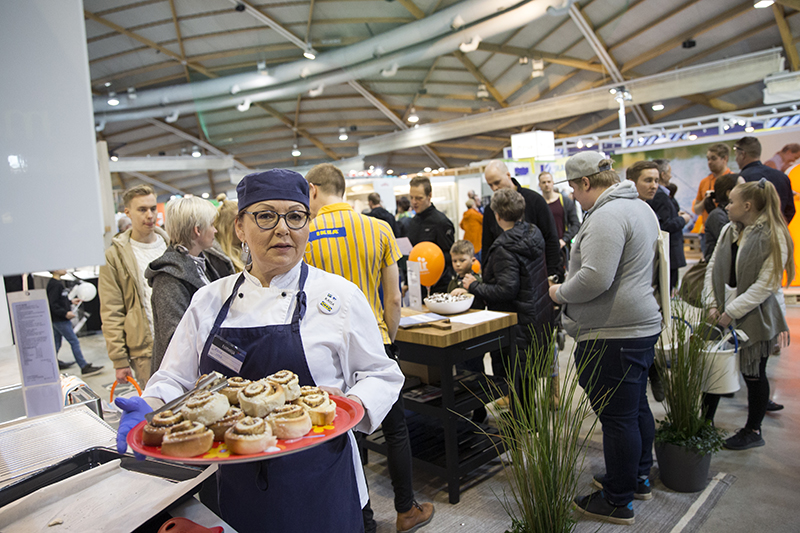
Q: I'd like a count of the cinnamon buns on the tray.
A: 12